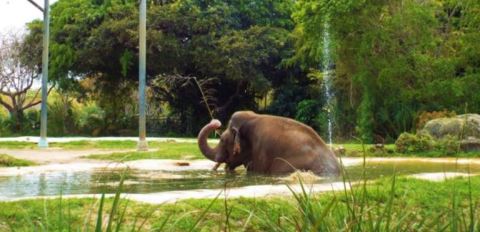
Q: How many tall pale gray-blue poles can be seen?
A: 2